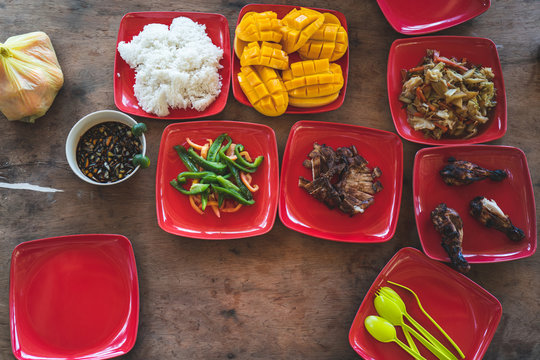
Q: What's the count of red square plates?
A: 9